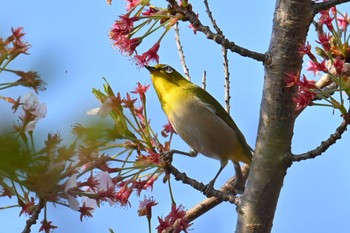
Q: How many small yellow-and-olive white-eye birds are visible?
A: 1